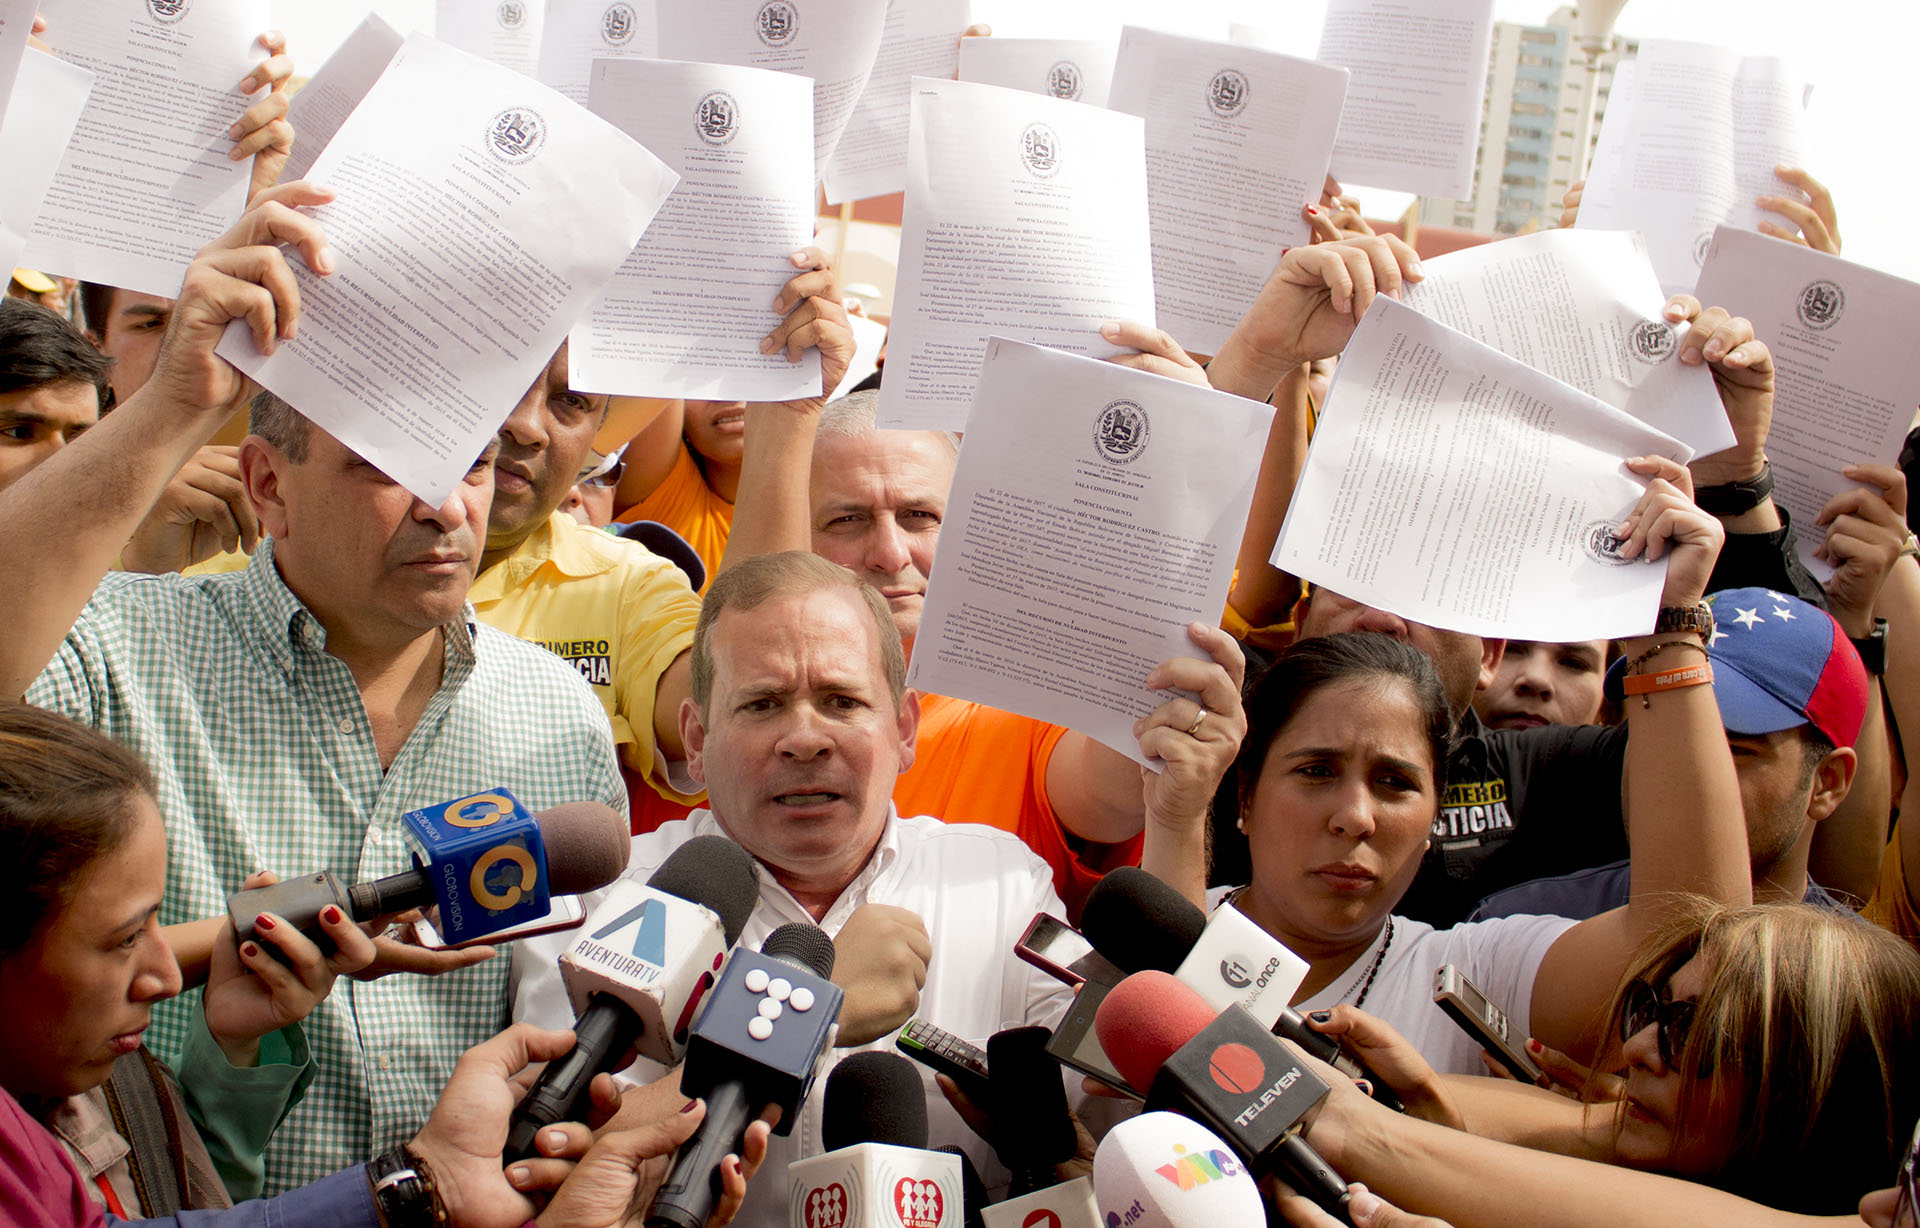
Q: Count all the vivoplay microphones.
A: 1